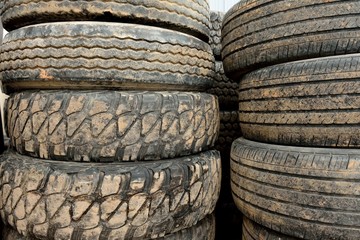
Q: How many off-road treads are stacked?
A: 2